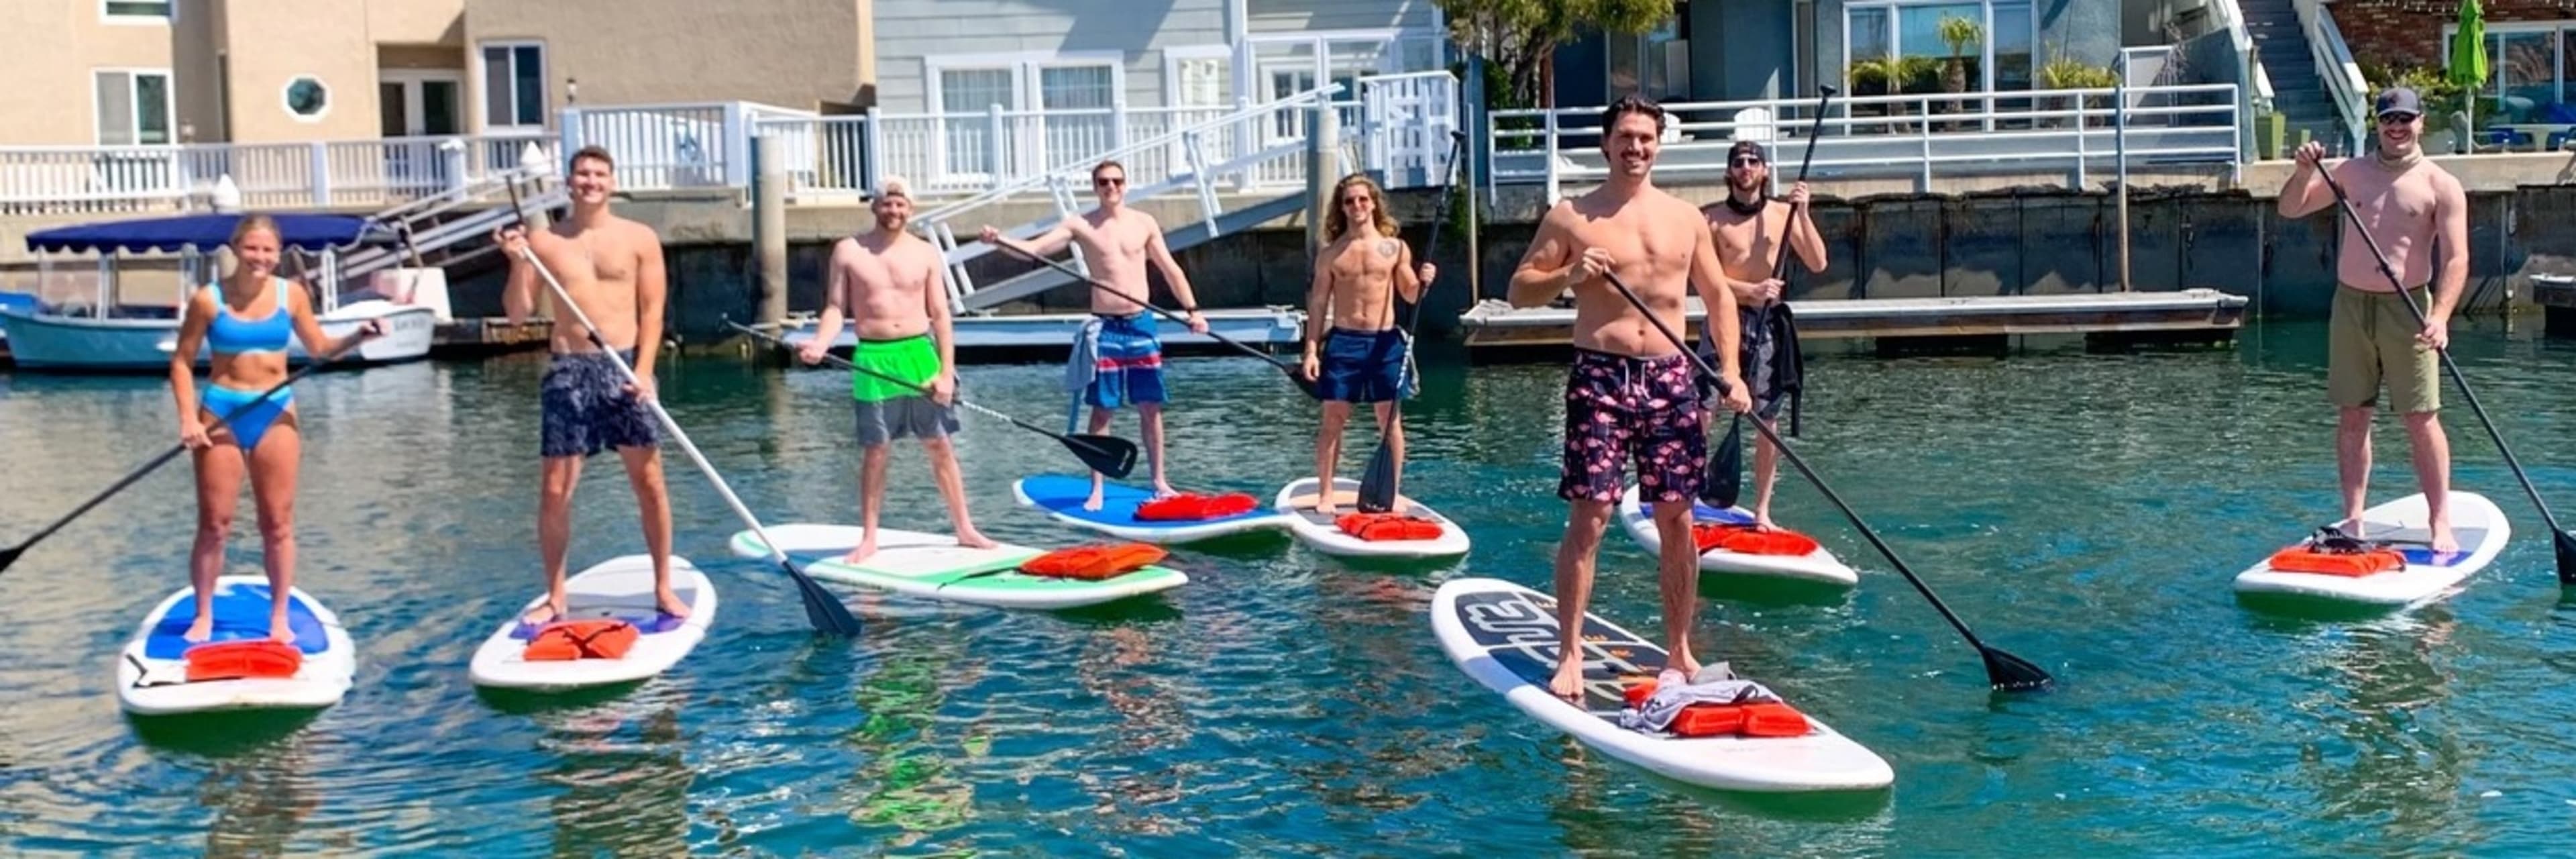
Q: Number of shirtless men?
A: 7